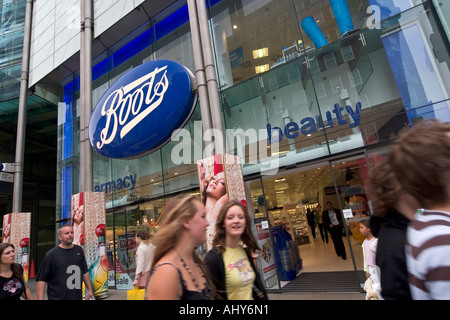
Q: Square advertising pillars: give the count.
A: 3